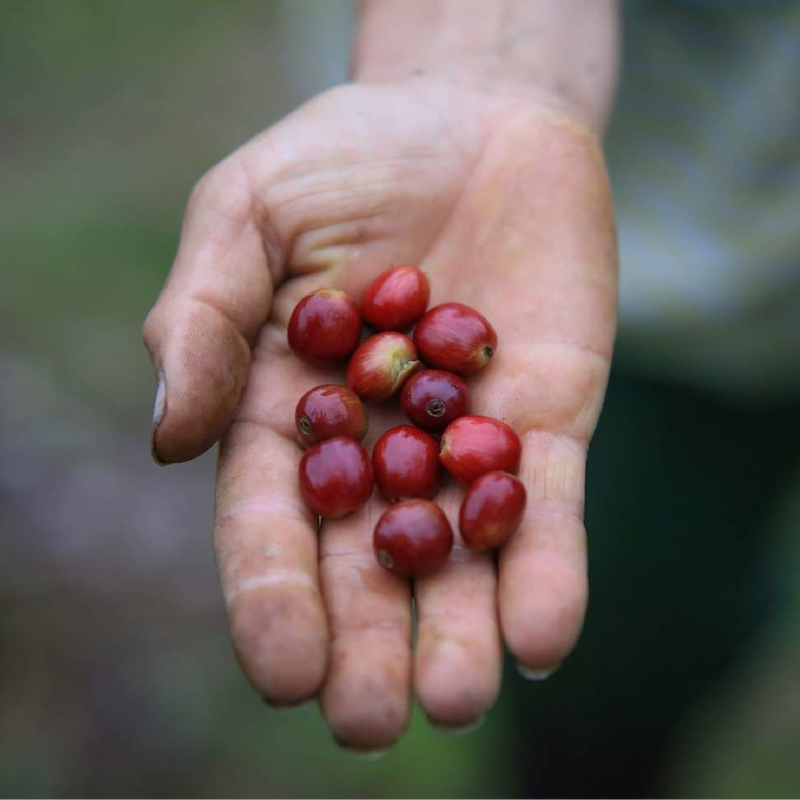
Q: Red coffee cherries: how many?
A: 11